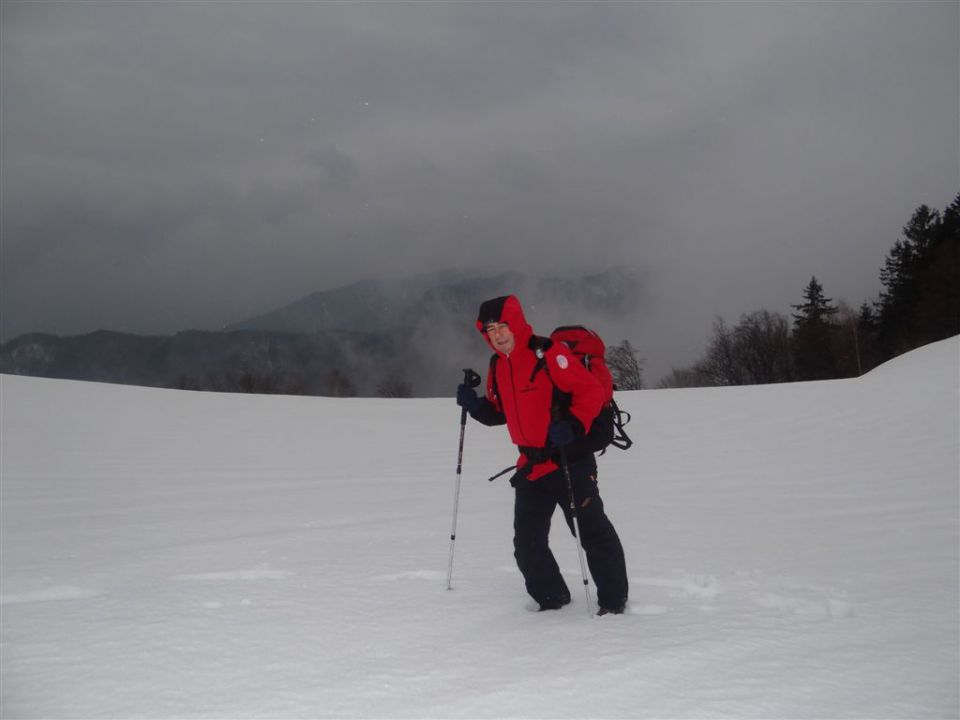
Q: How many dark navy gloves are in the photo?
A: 2